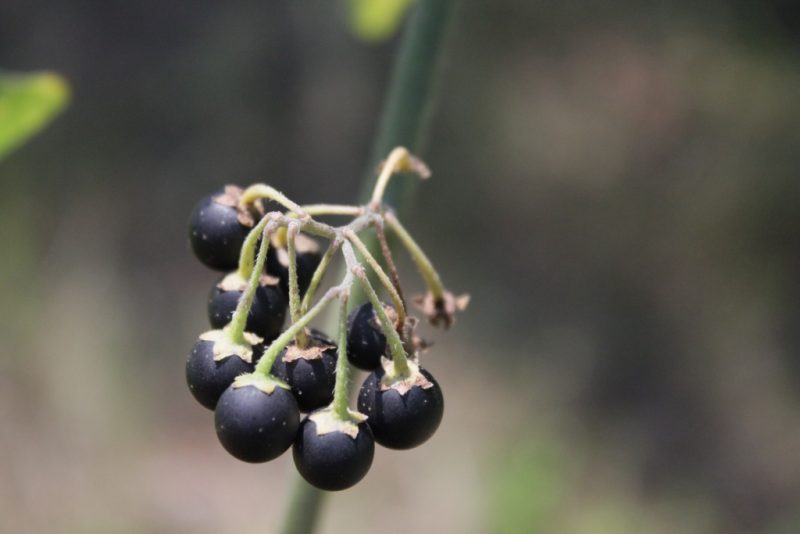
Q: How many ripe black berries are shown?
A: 9